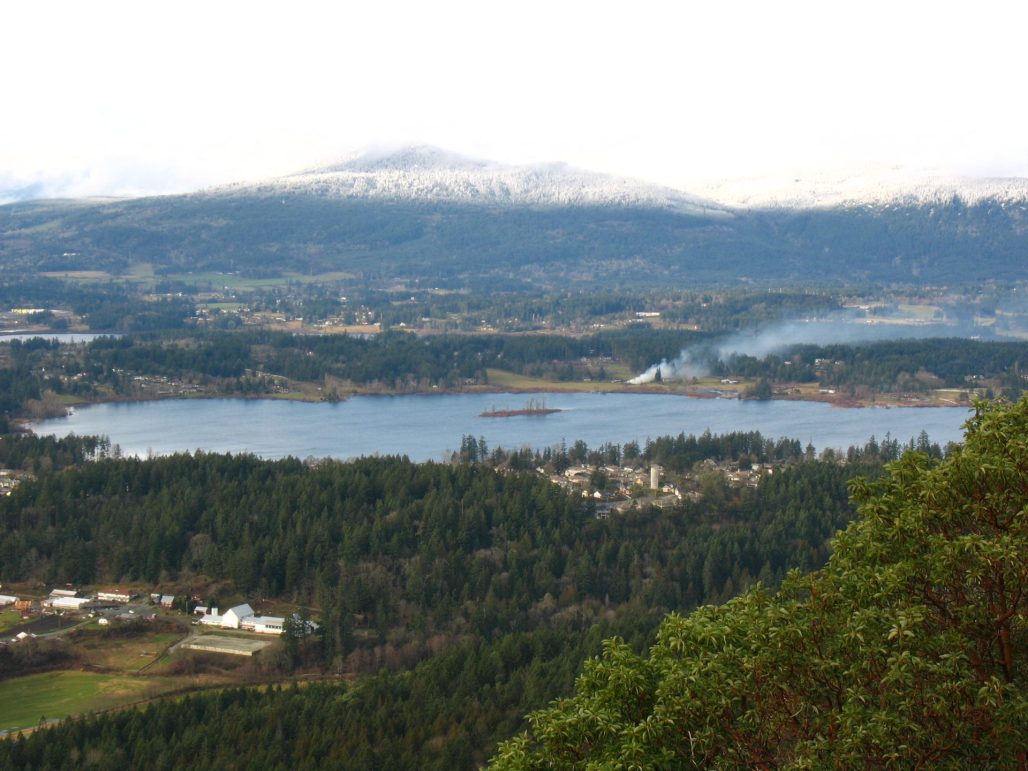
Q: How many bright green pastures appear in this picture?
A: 1